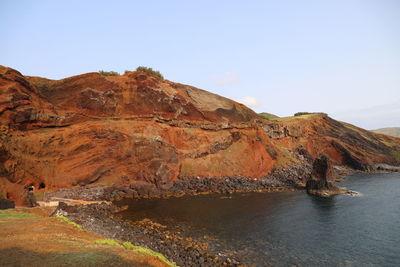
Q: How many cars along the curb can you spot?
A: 0